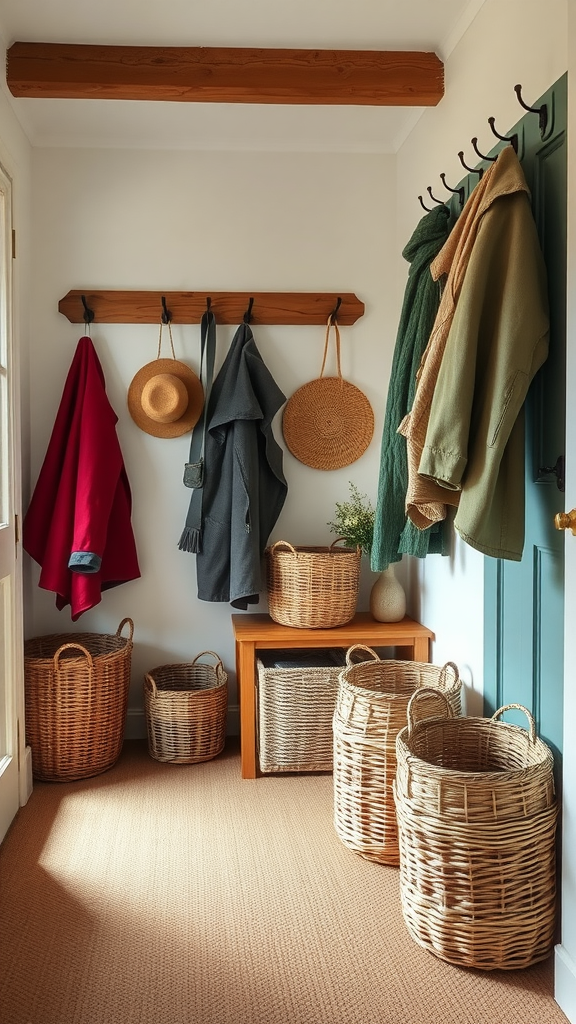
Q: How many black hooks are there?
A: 12